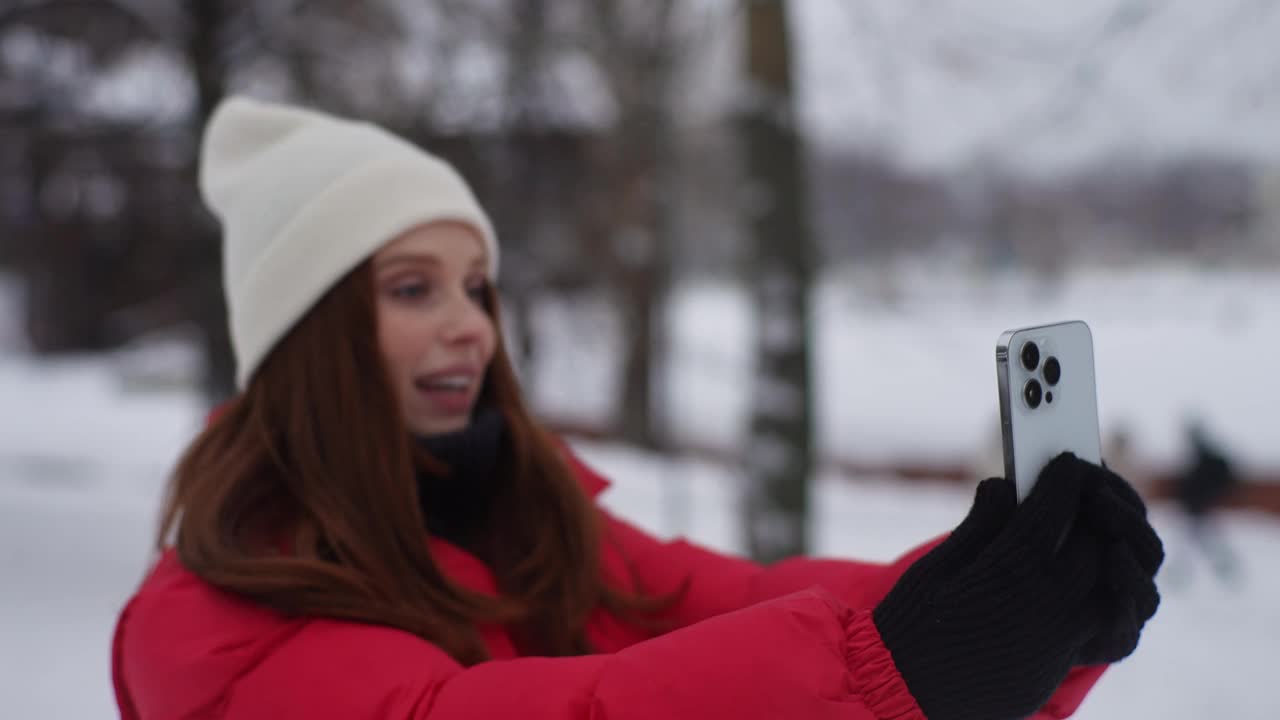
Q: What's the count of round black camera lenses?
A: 3